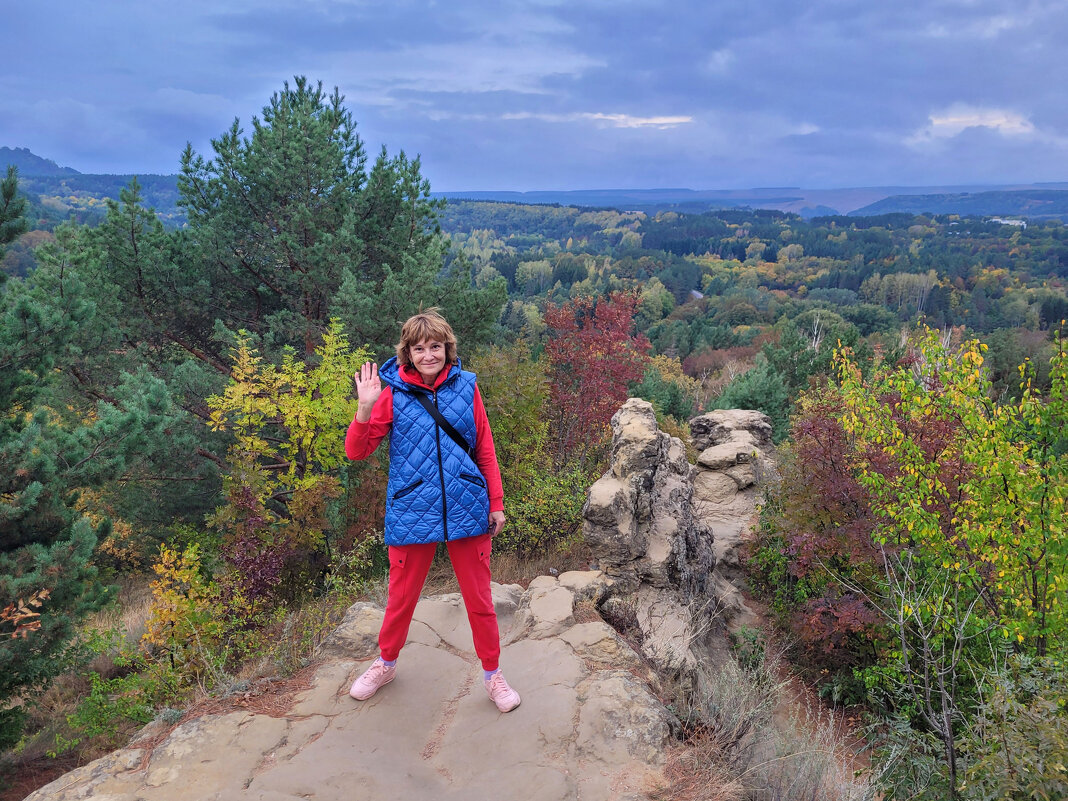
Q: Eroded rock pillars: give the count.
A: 2